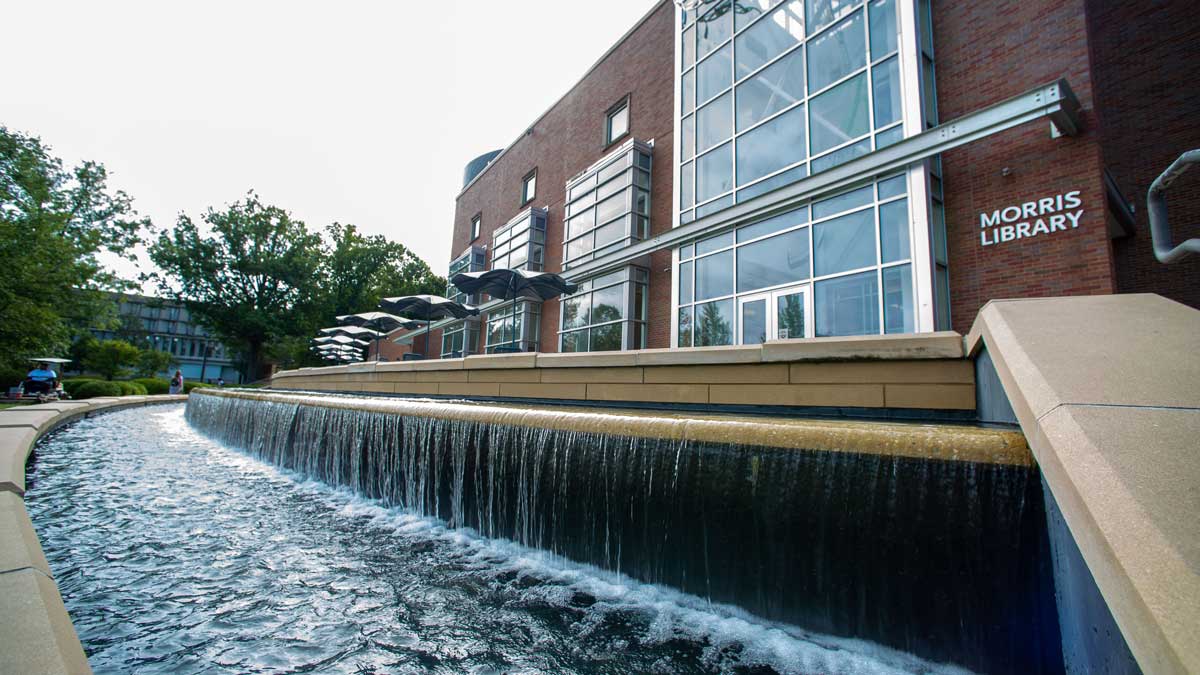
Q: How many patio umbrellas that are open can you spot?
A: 8